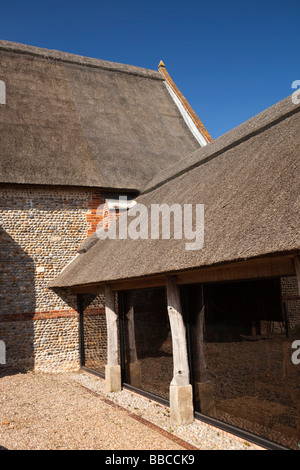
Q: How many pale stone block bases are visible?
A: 2